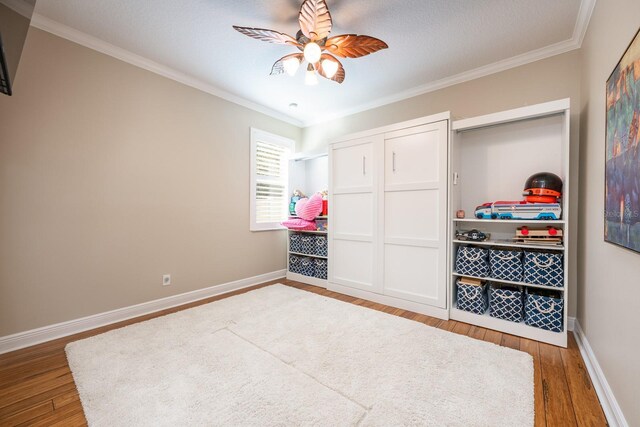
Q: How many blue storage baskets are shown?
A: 12